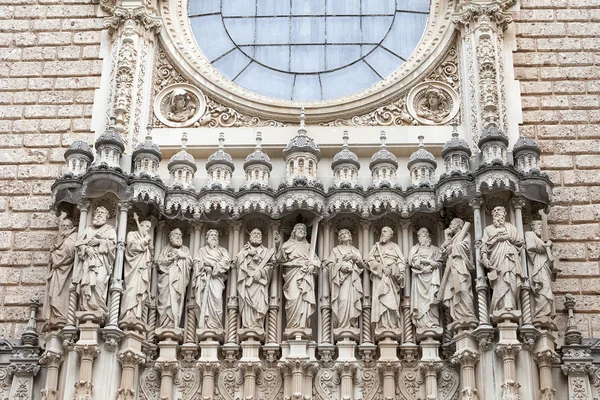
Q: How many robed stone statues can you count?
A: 13